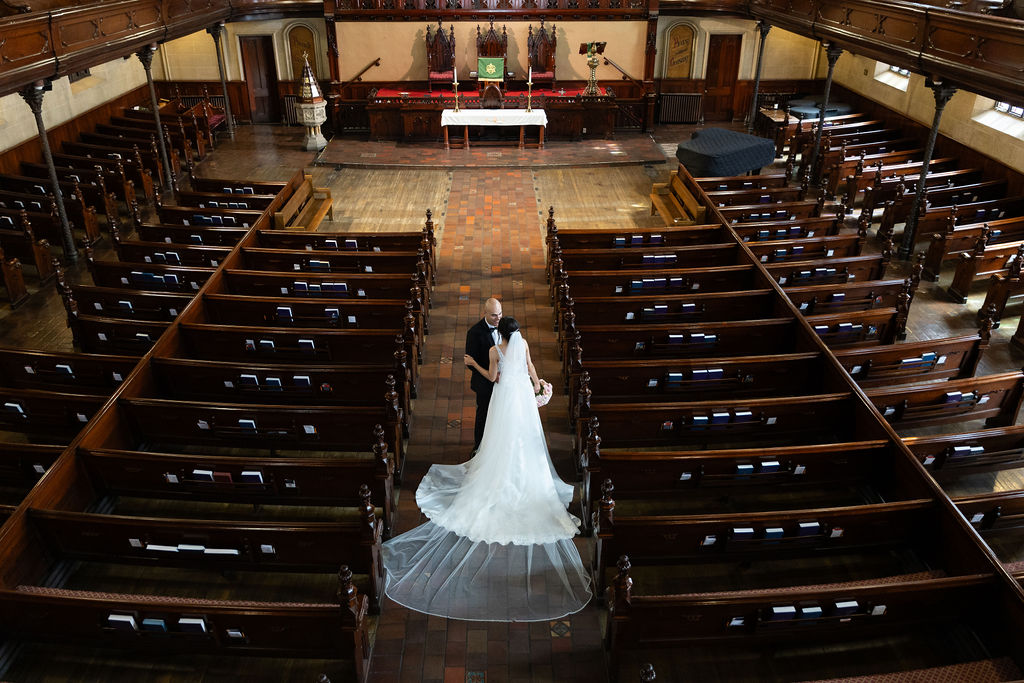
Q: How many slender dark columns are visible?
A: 6